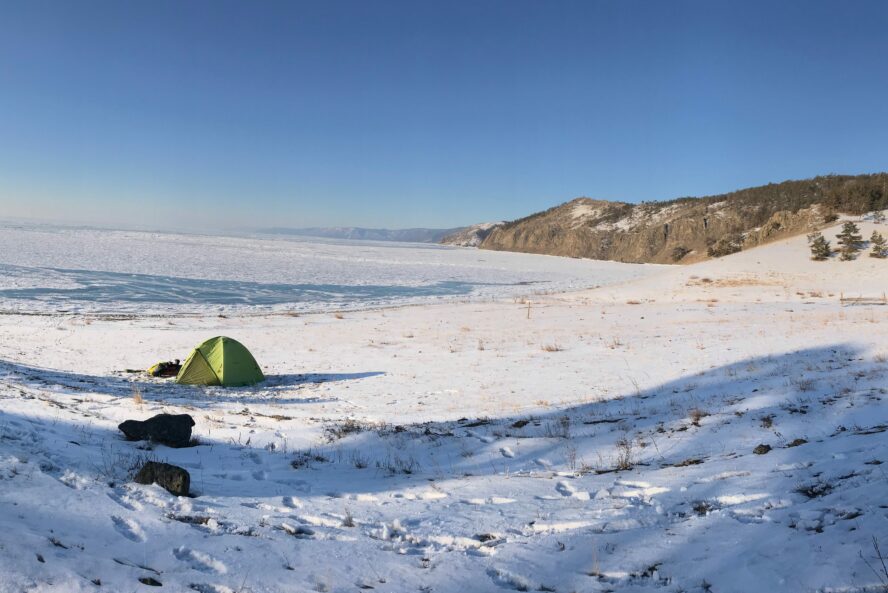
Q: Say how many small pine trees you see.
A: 3